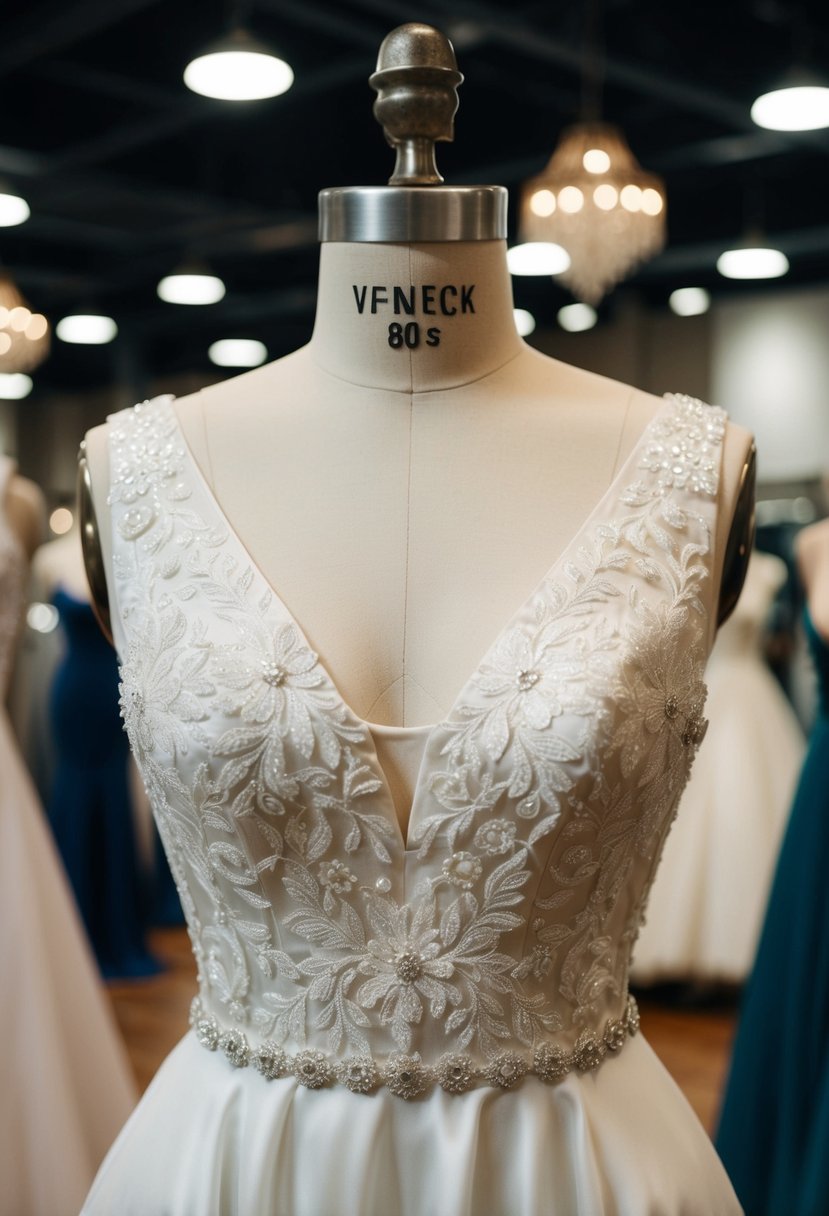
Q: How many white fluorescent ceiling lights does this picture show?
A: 12